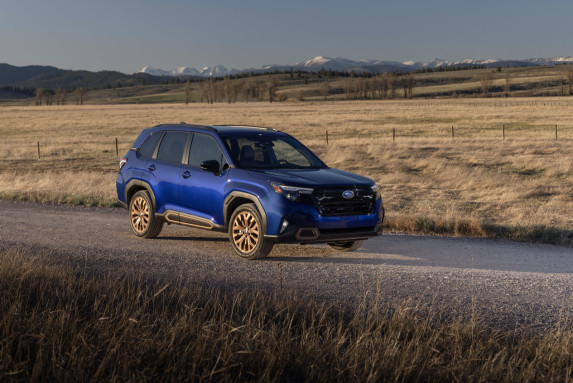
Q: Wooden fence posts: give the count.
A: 7